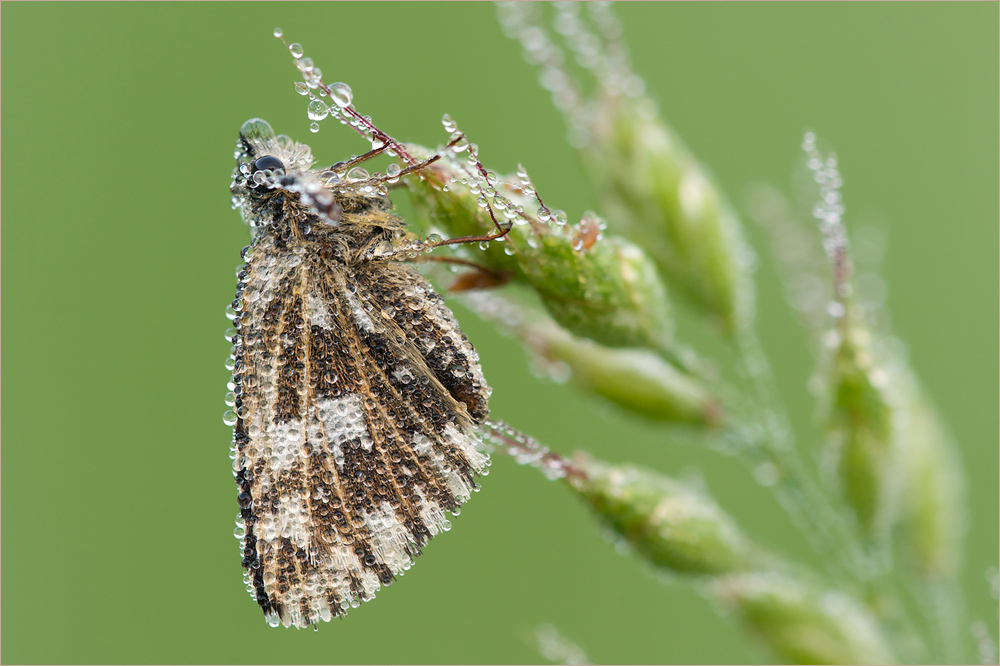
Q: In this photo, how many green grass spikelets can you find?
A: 7